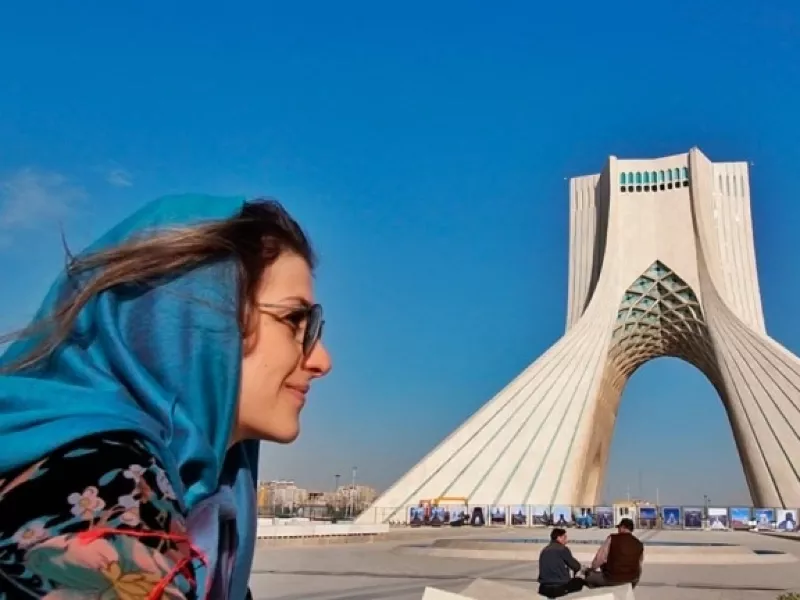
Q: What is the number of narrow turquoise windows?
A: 9